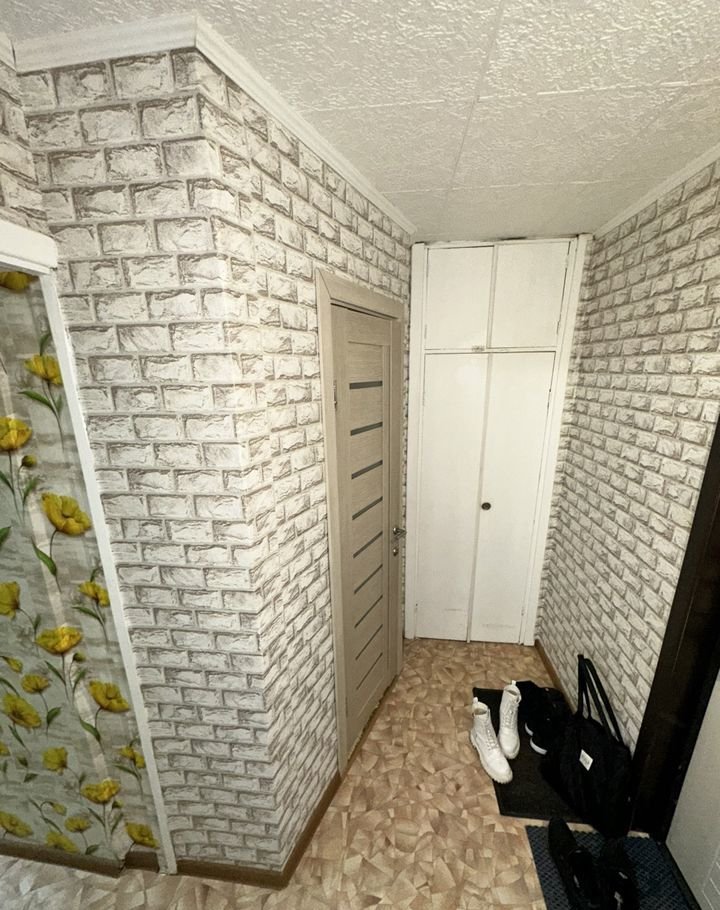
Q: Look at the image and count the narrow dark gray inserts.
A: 9